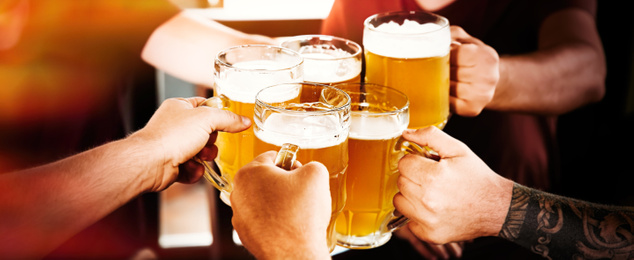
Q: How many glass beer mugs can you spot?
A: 5